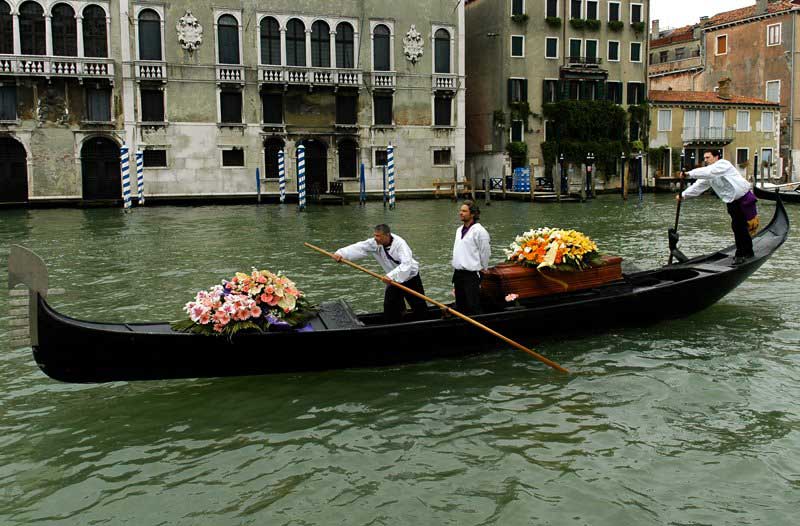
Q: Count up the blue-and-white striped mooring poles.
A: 5